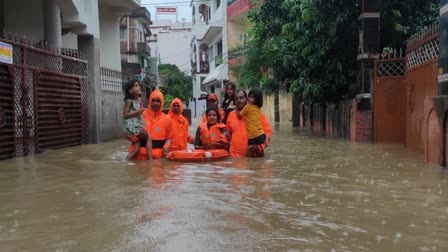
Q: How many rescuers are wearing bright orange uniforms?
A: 4